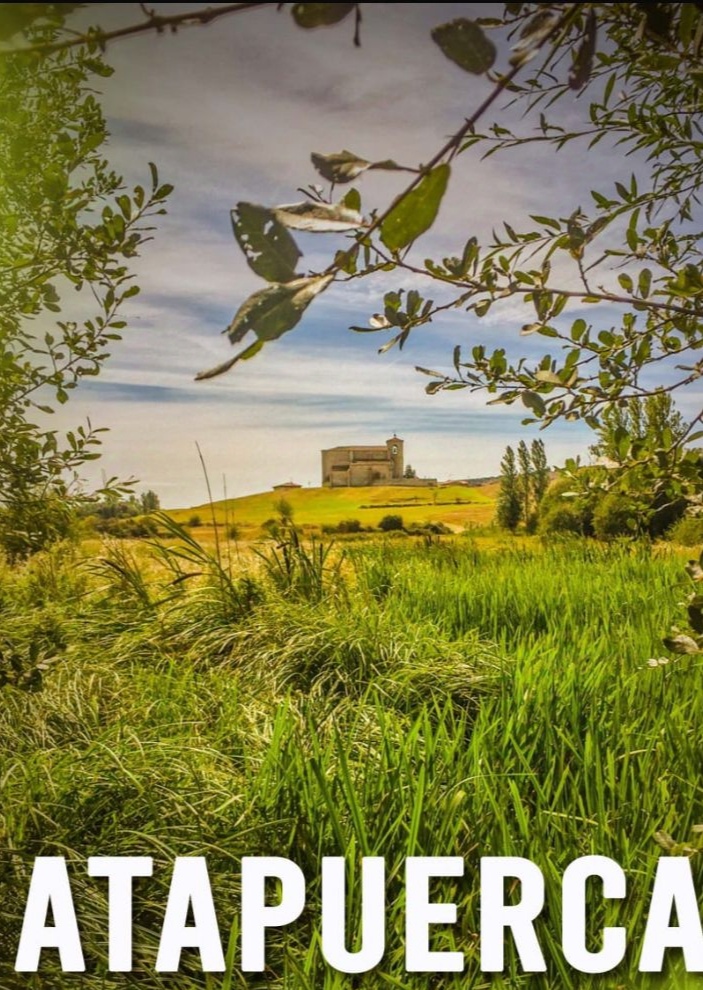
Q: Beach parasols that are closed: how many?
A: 0